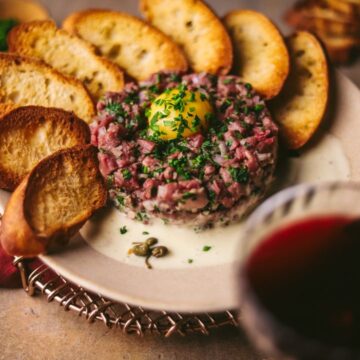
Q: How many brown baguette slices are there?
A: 8